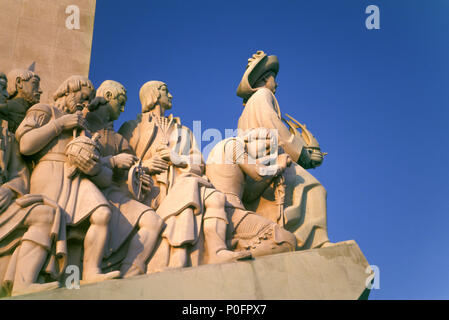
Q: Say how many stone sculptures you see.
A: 7